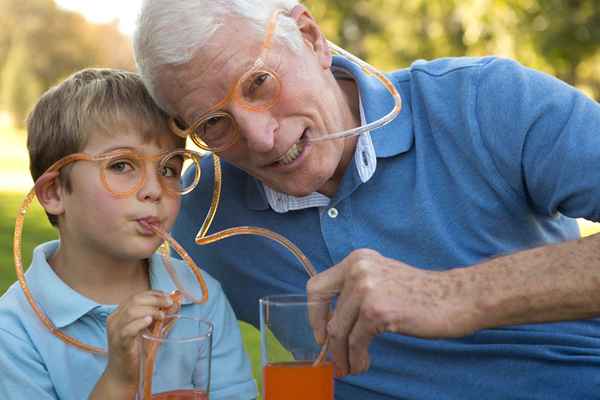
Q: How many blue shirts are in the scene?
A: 2